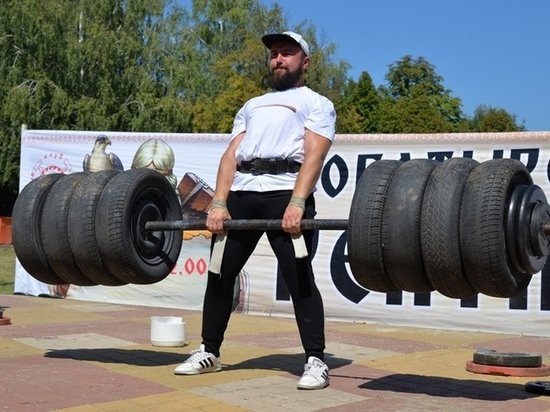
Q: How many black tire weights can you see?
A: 8